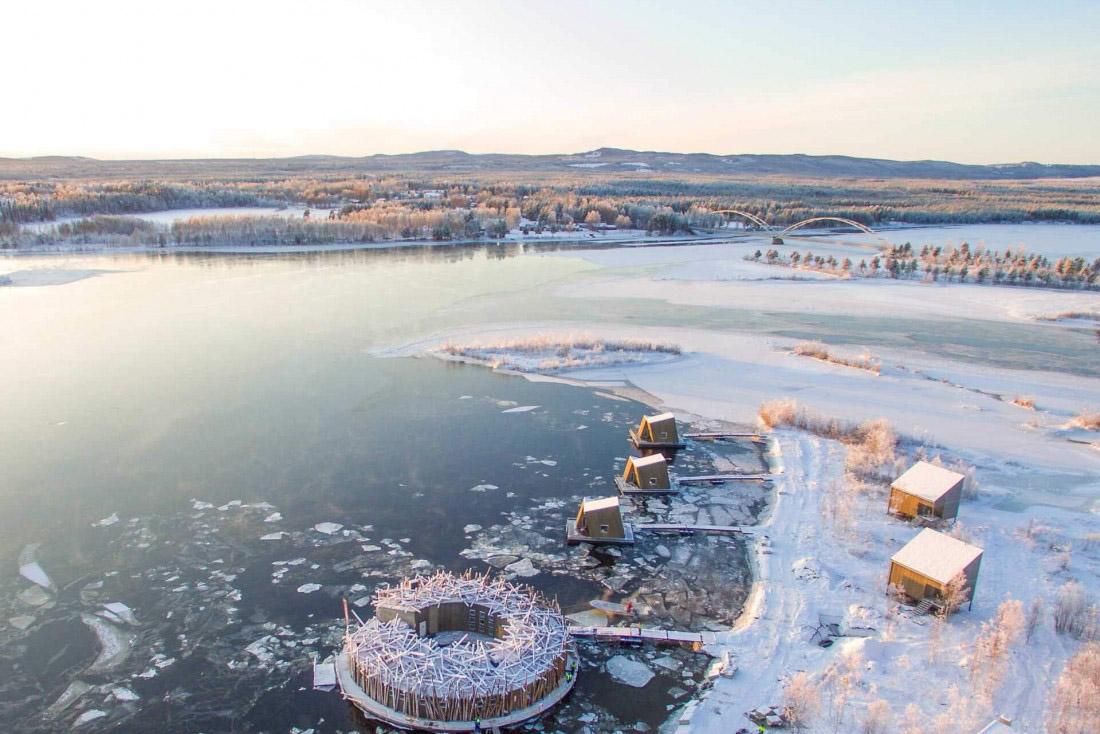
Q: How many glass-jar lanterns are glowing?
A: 0